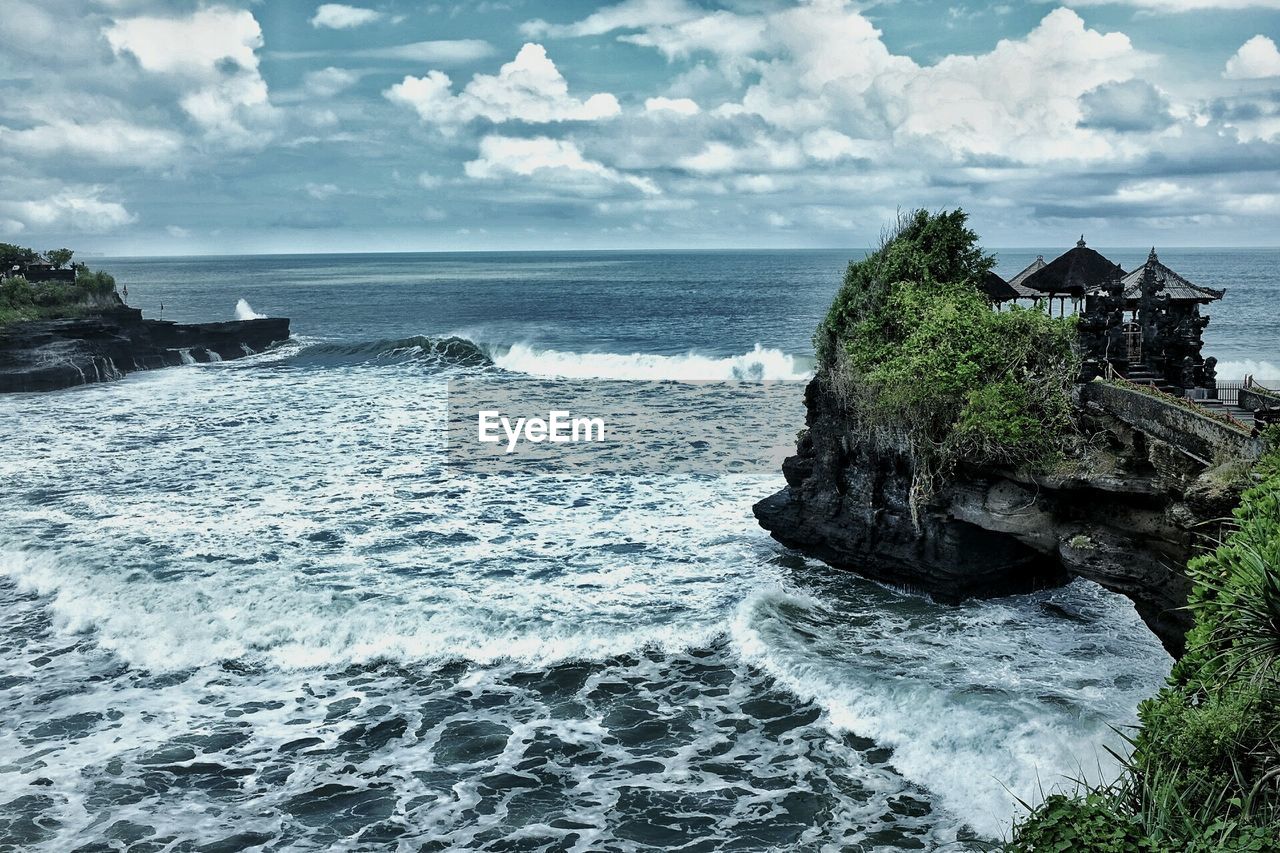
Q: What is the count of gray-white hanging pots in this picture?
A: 0